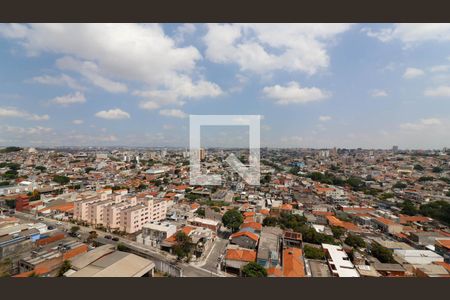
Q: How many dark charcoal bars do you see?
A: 2